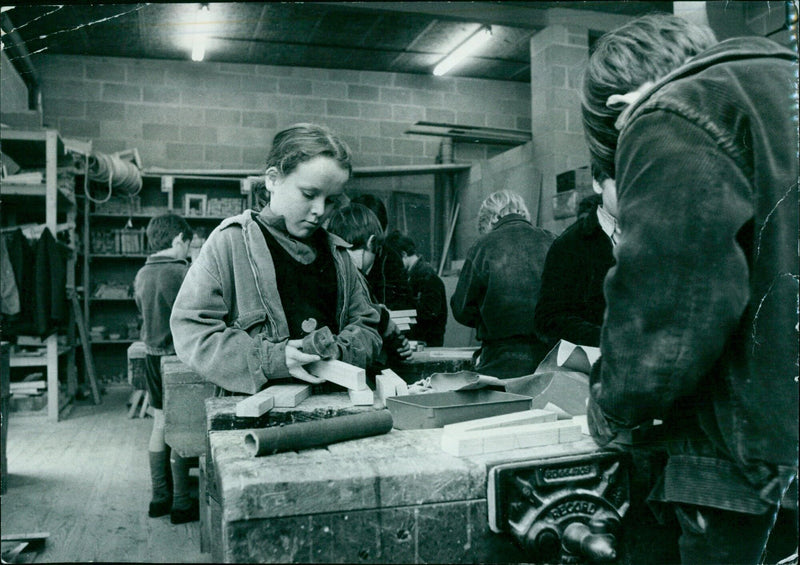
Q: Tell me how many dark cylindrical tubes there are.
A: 1